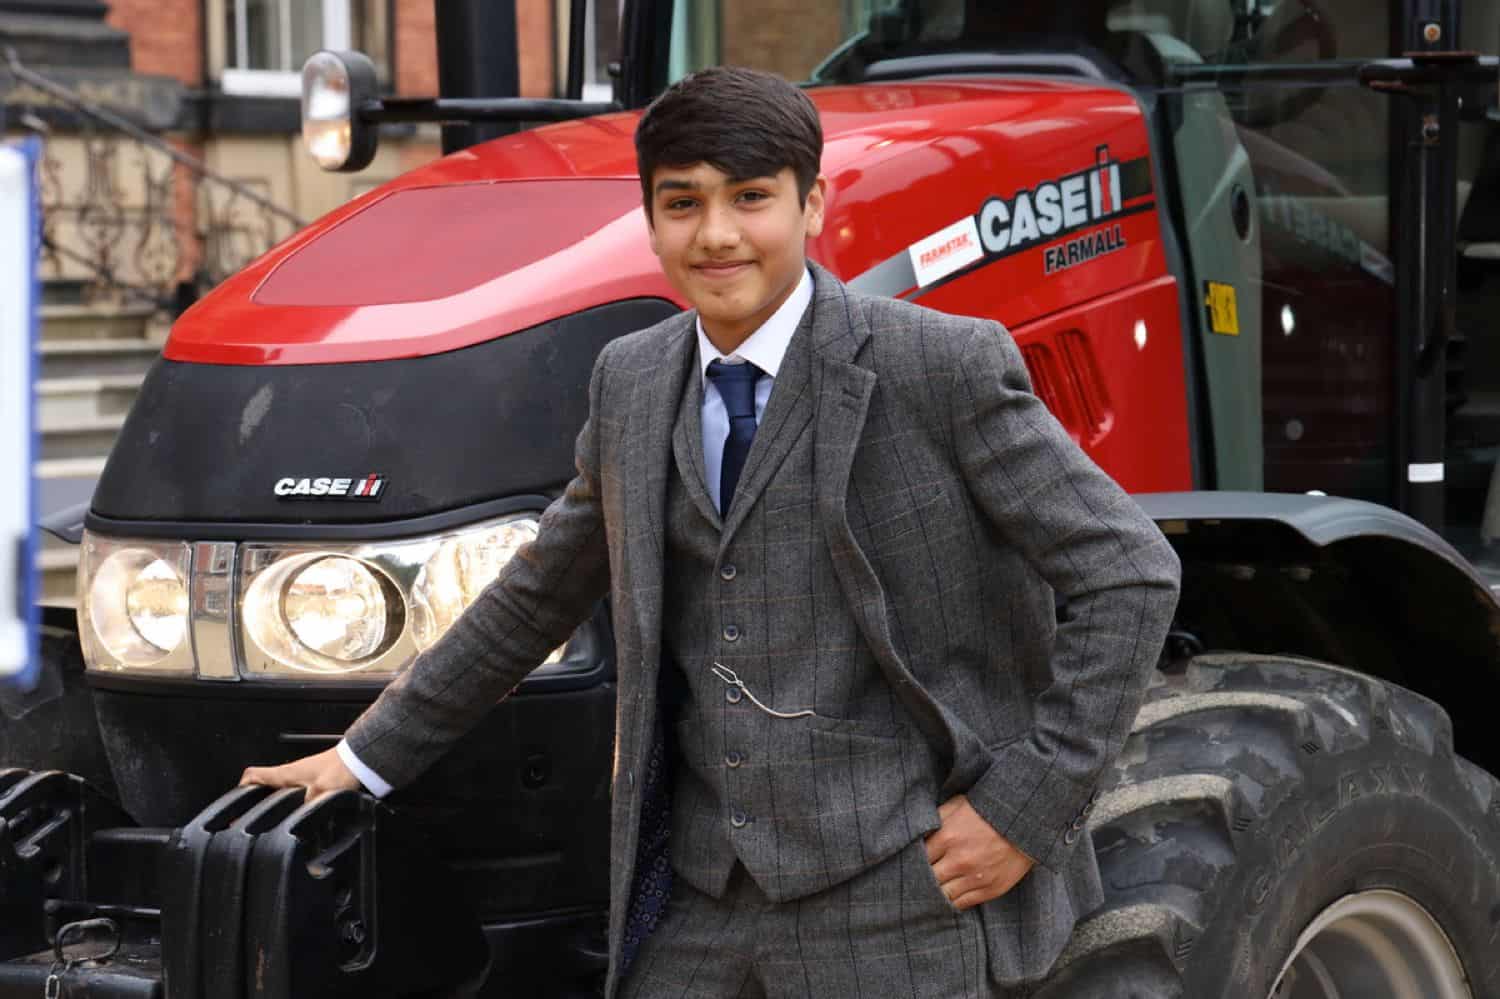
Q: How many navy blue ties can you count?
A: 1